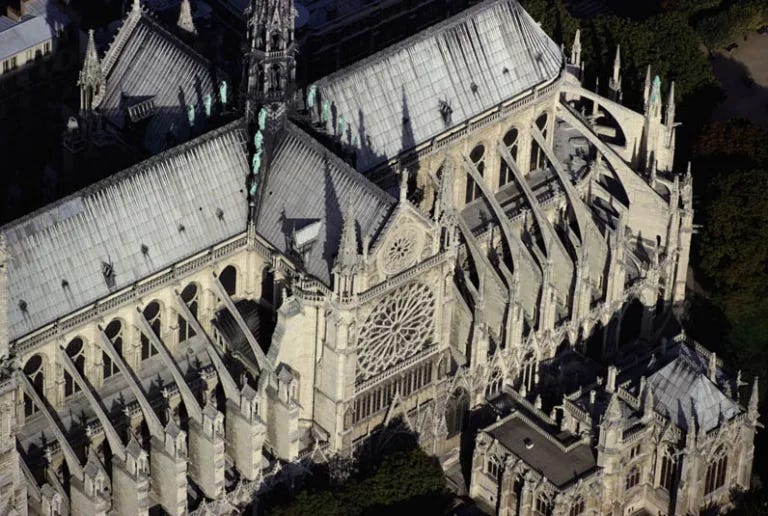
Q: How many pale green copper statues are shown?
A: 11